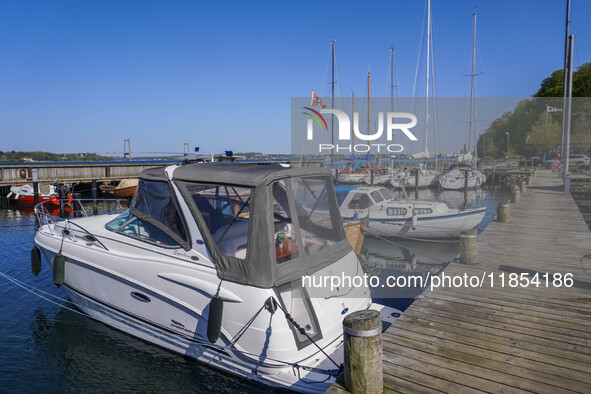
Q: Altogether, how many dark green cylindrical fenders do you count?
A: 3